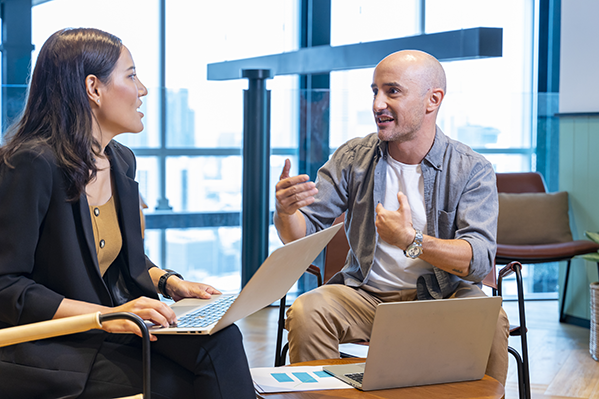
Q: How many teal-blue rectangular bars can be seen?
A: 3